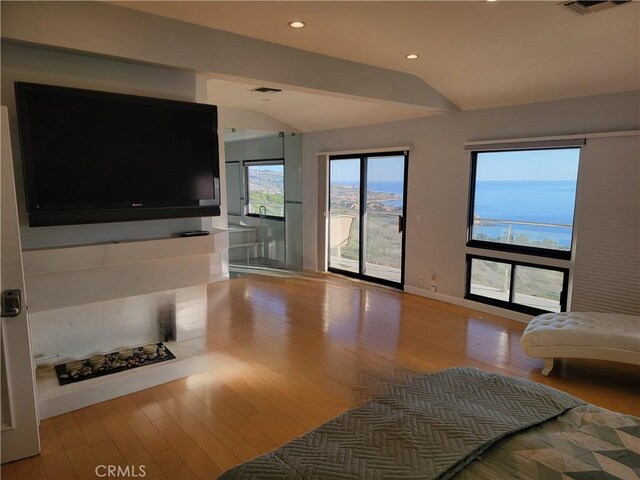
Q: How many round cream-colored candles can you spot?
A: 4